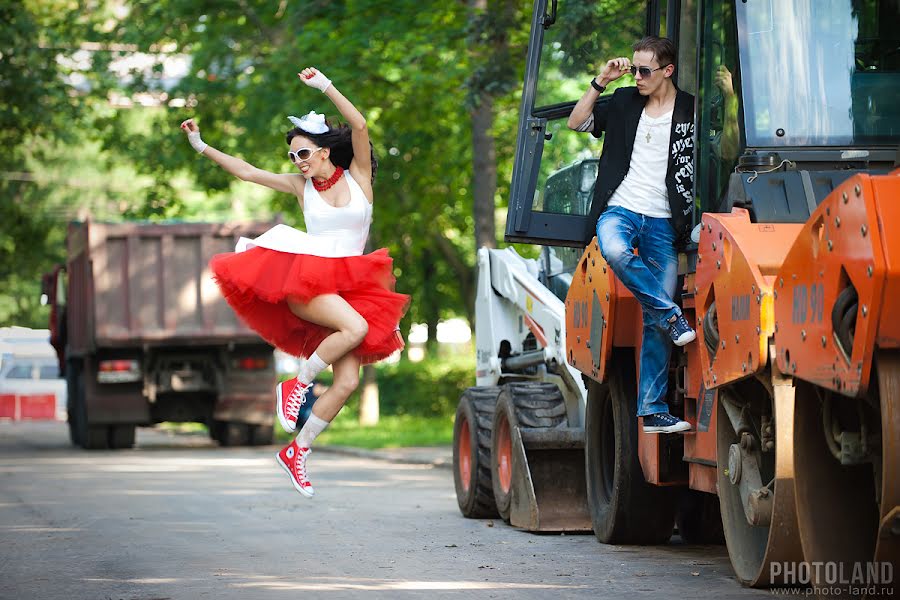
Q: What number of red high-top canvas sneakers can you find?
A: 2